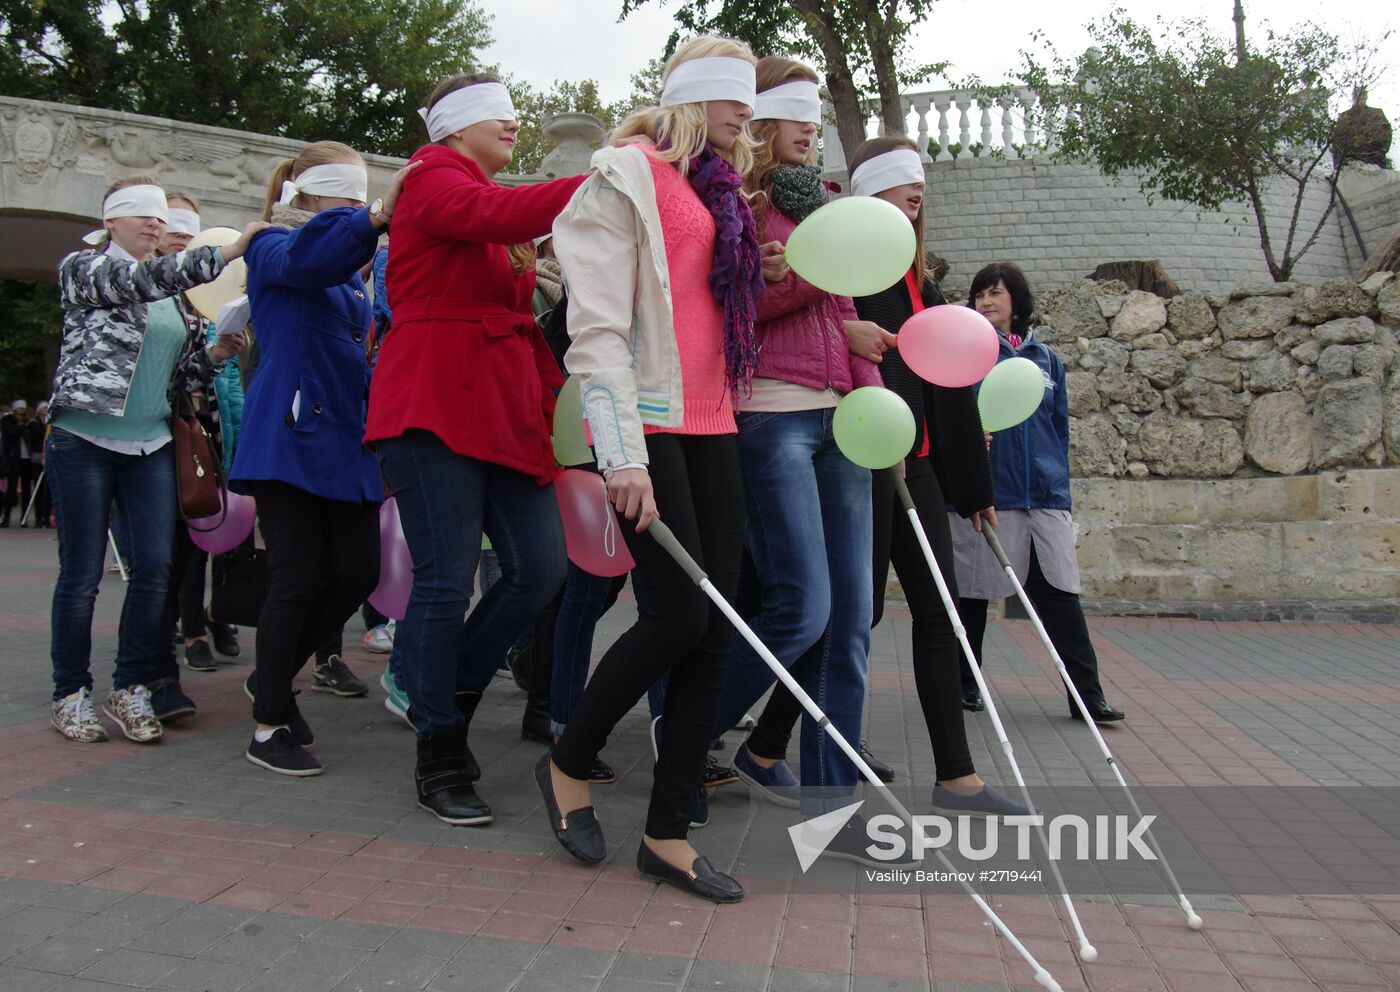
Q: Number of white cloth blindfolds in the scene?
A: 7